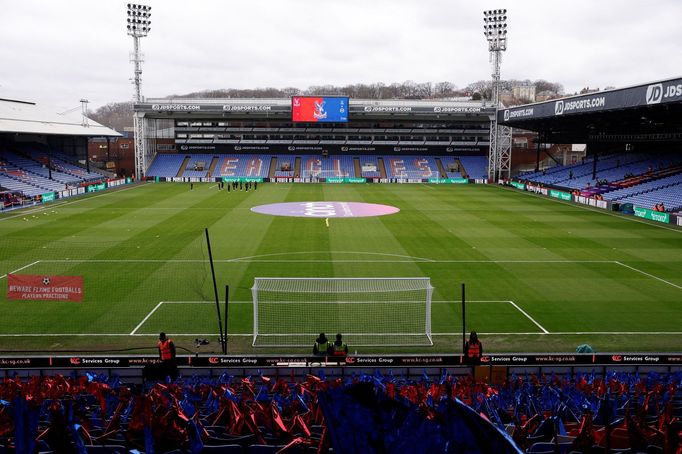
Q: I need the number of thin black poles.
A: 3